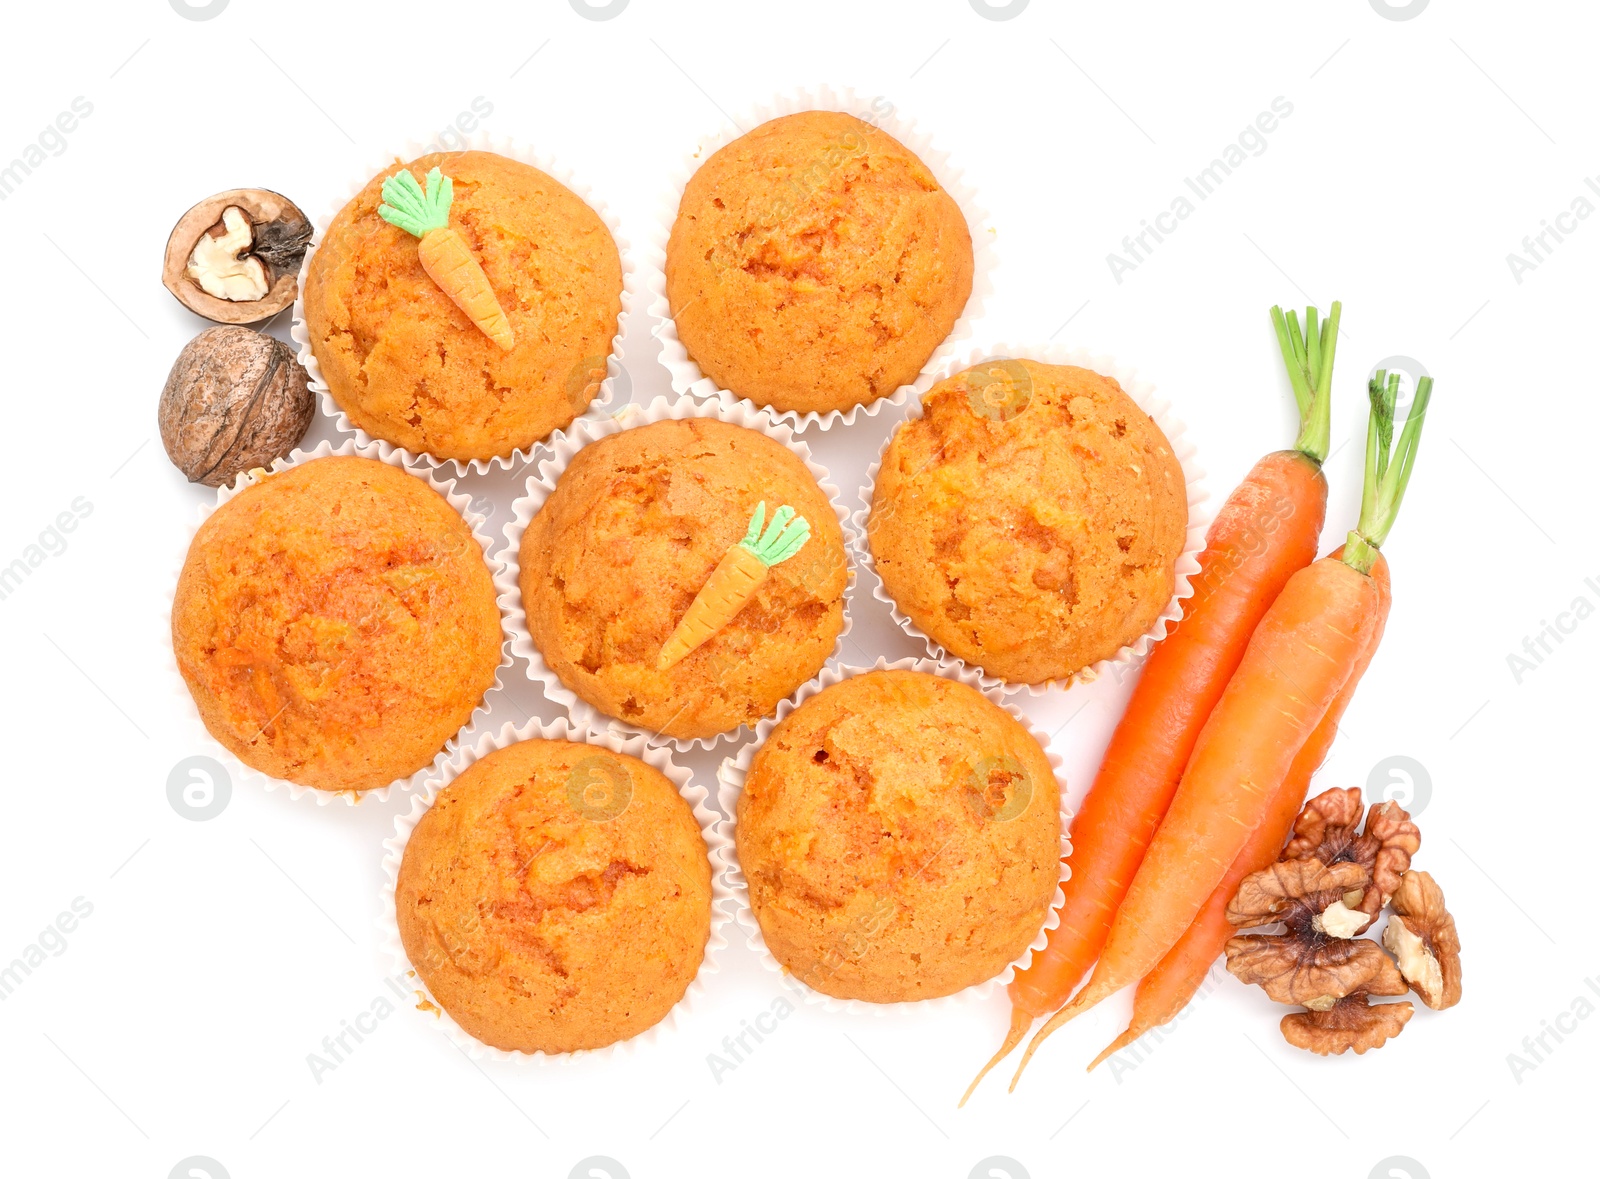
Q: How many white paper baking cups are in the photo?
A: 7